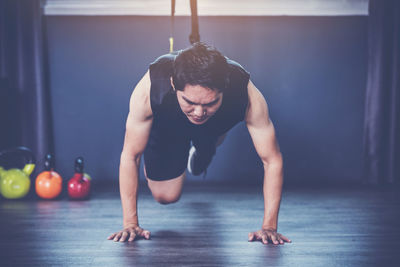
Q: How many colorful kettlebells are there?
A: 3